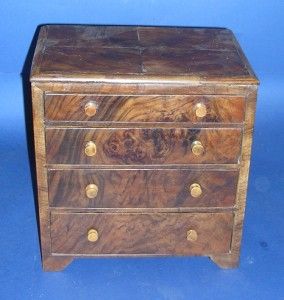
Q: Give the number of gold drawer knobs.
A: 8